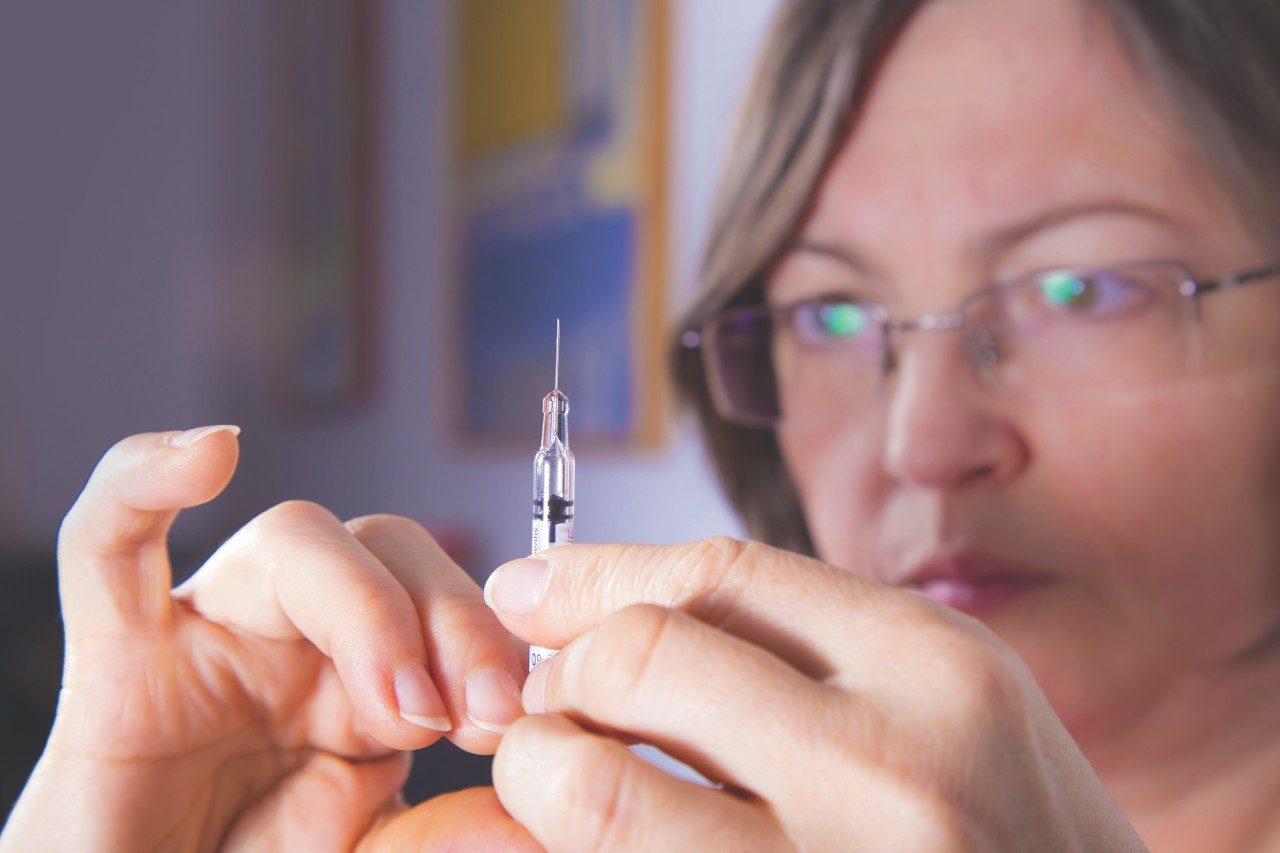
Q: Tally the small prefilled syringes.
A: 1